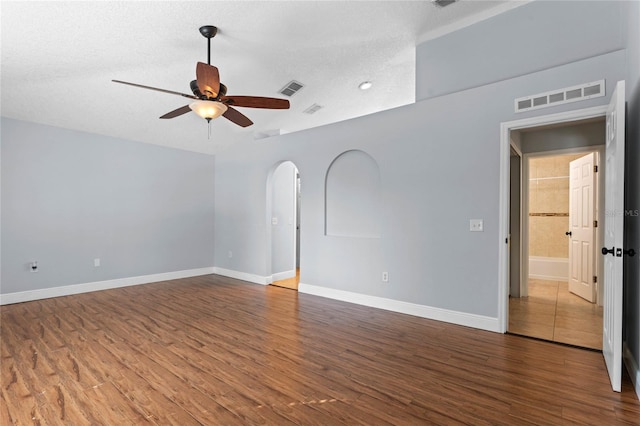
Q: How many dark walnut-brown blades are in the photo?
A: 5